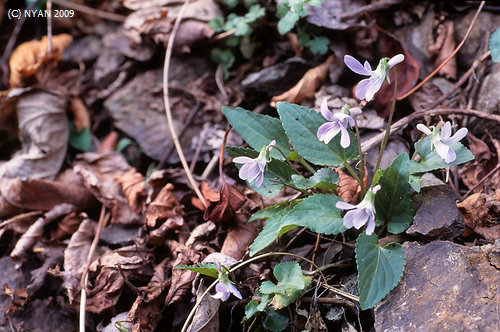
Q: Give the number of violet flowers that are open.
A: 6